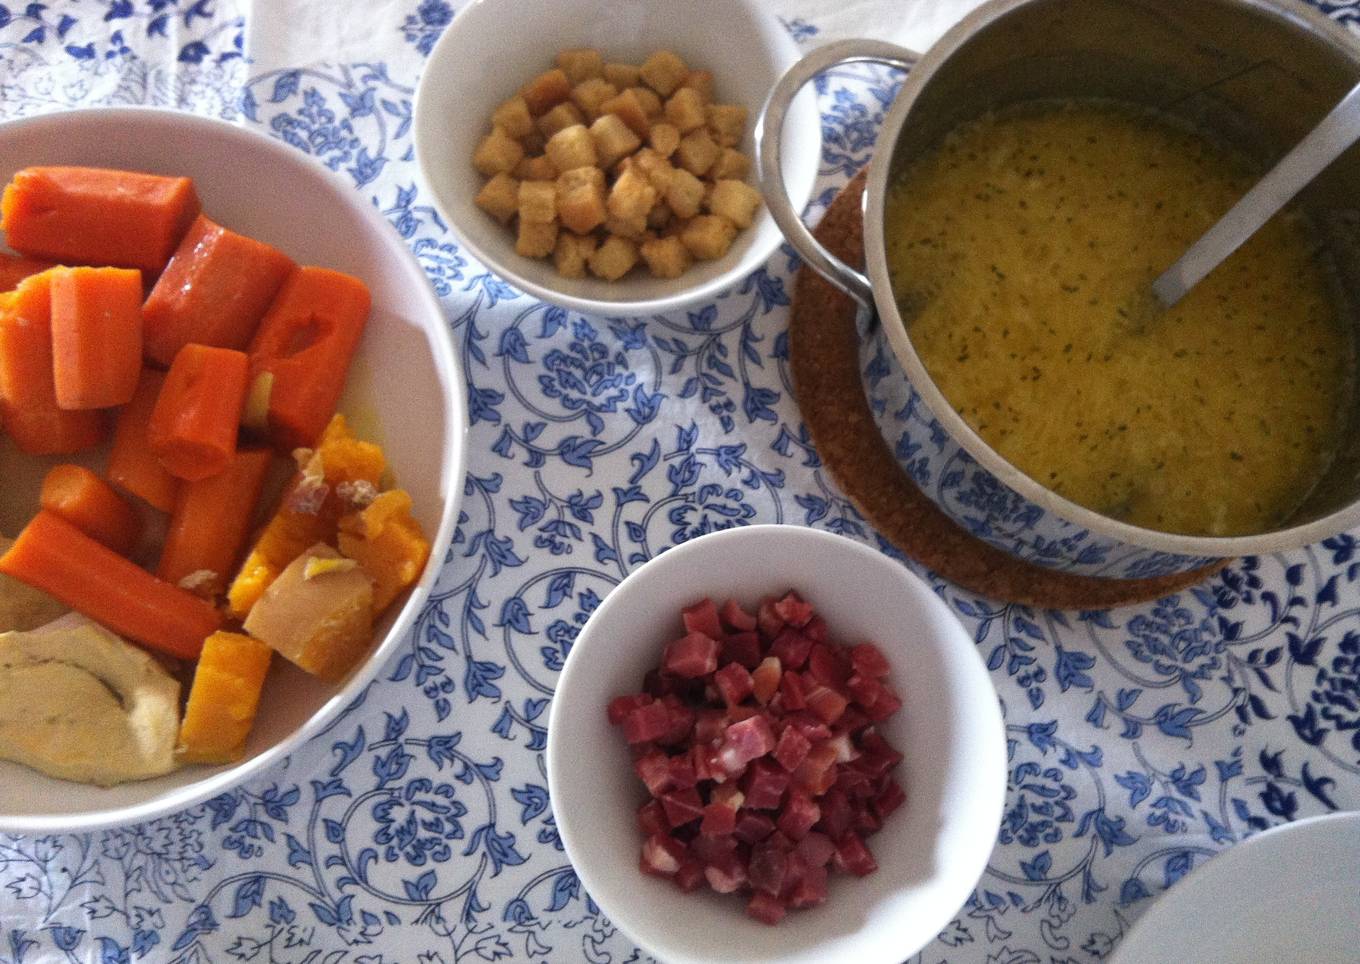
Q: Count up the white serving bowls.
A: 3